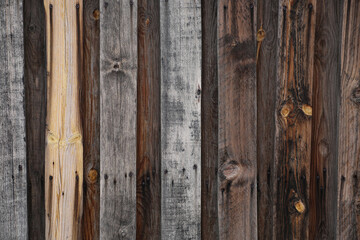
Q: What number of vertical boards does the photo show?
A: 13